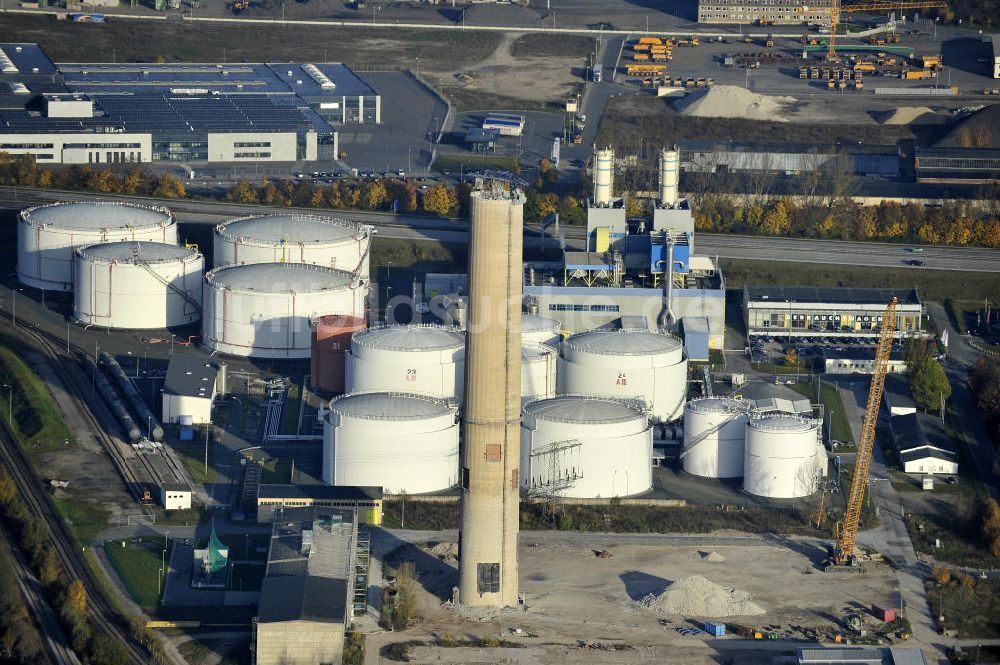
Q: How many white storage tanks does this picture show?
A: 12